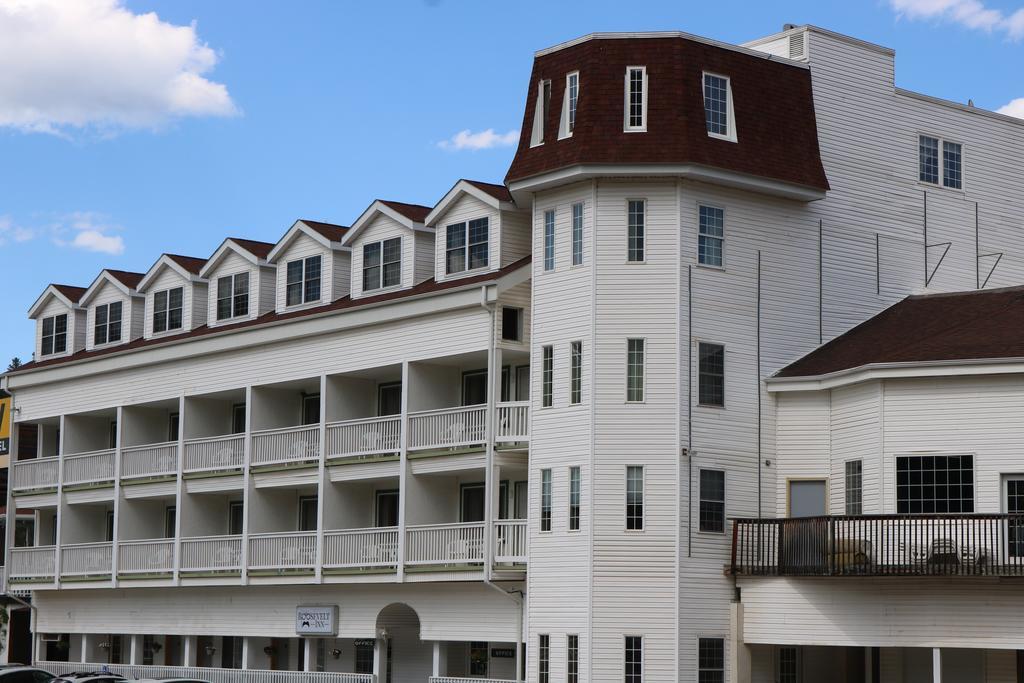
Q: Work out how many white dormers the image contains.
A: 7